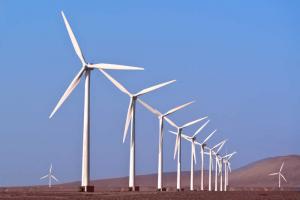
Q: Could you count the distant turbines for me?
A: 2